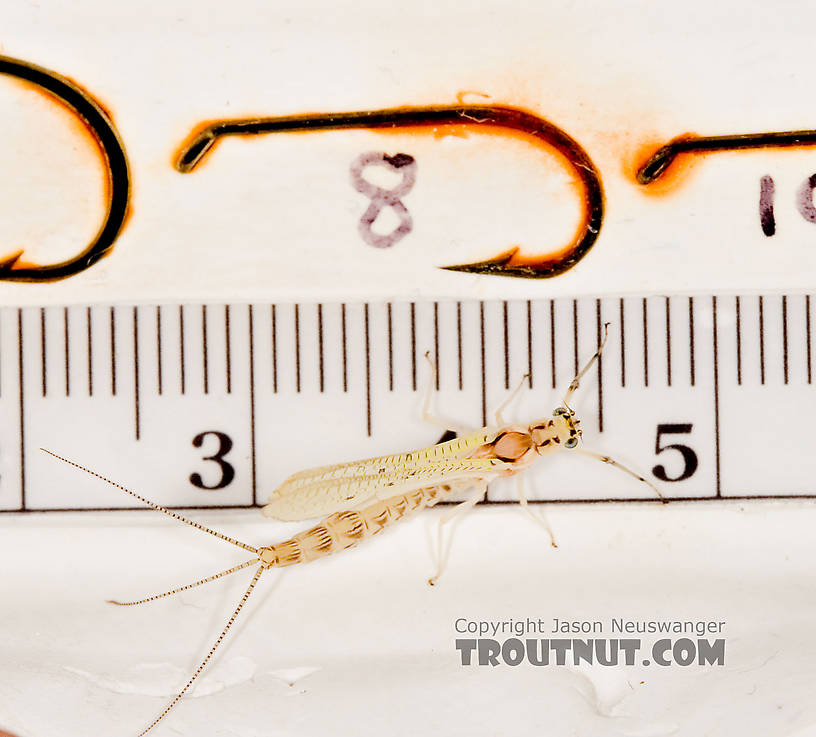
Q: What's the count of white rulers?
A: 1